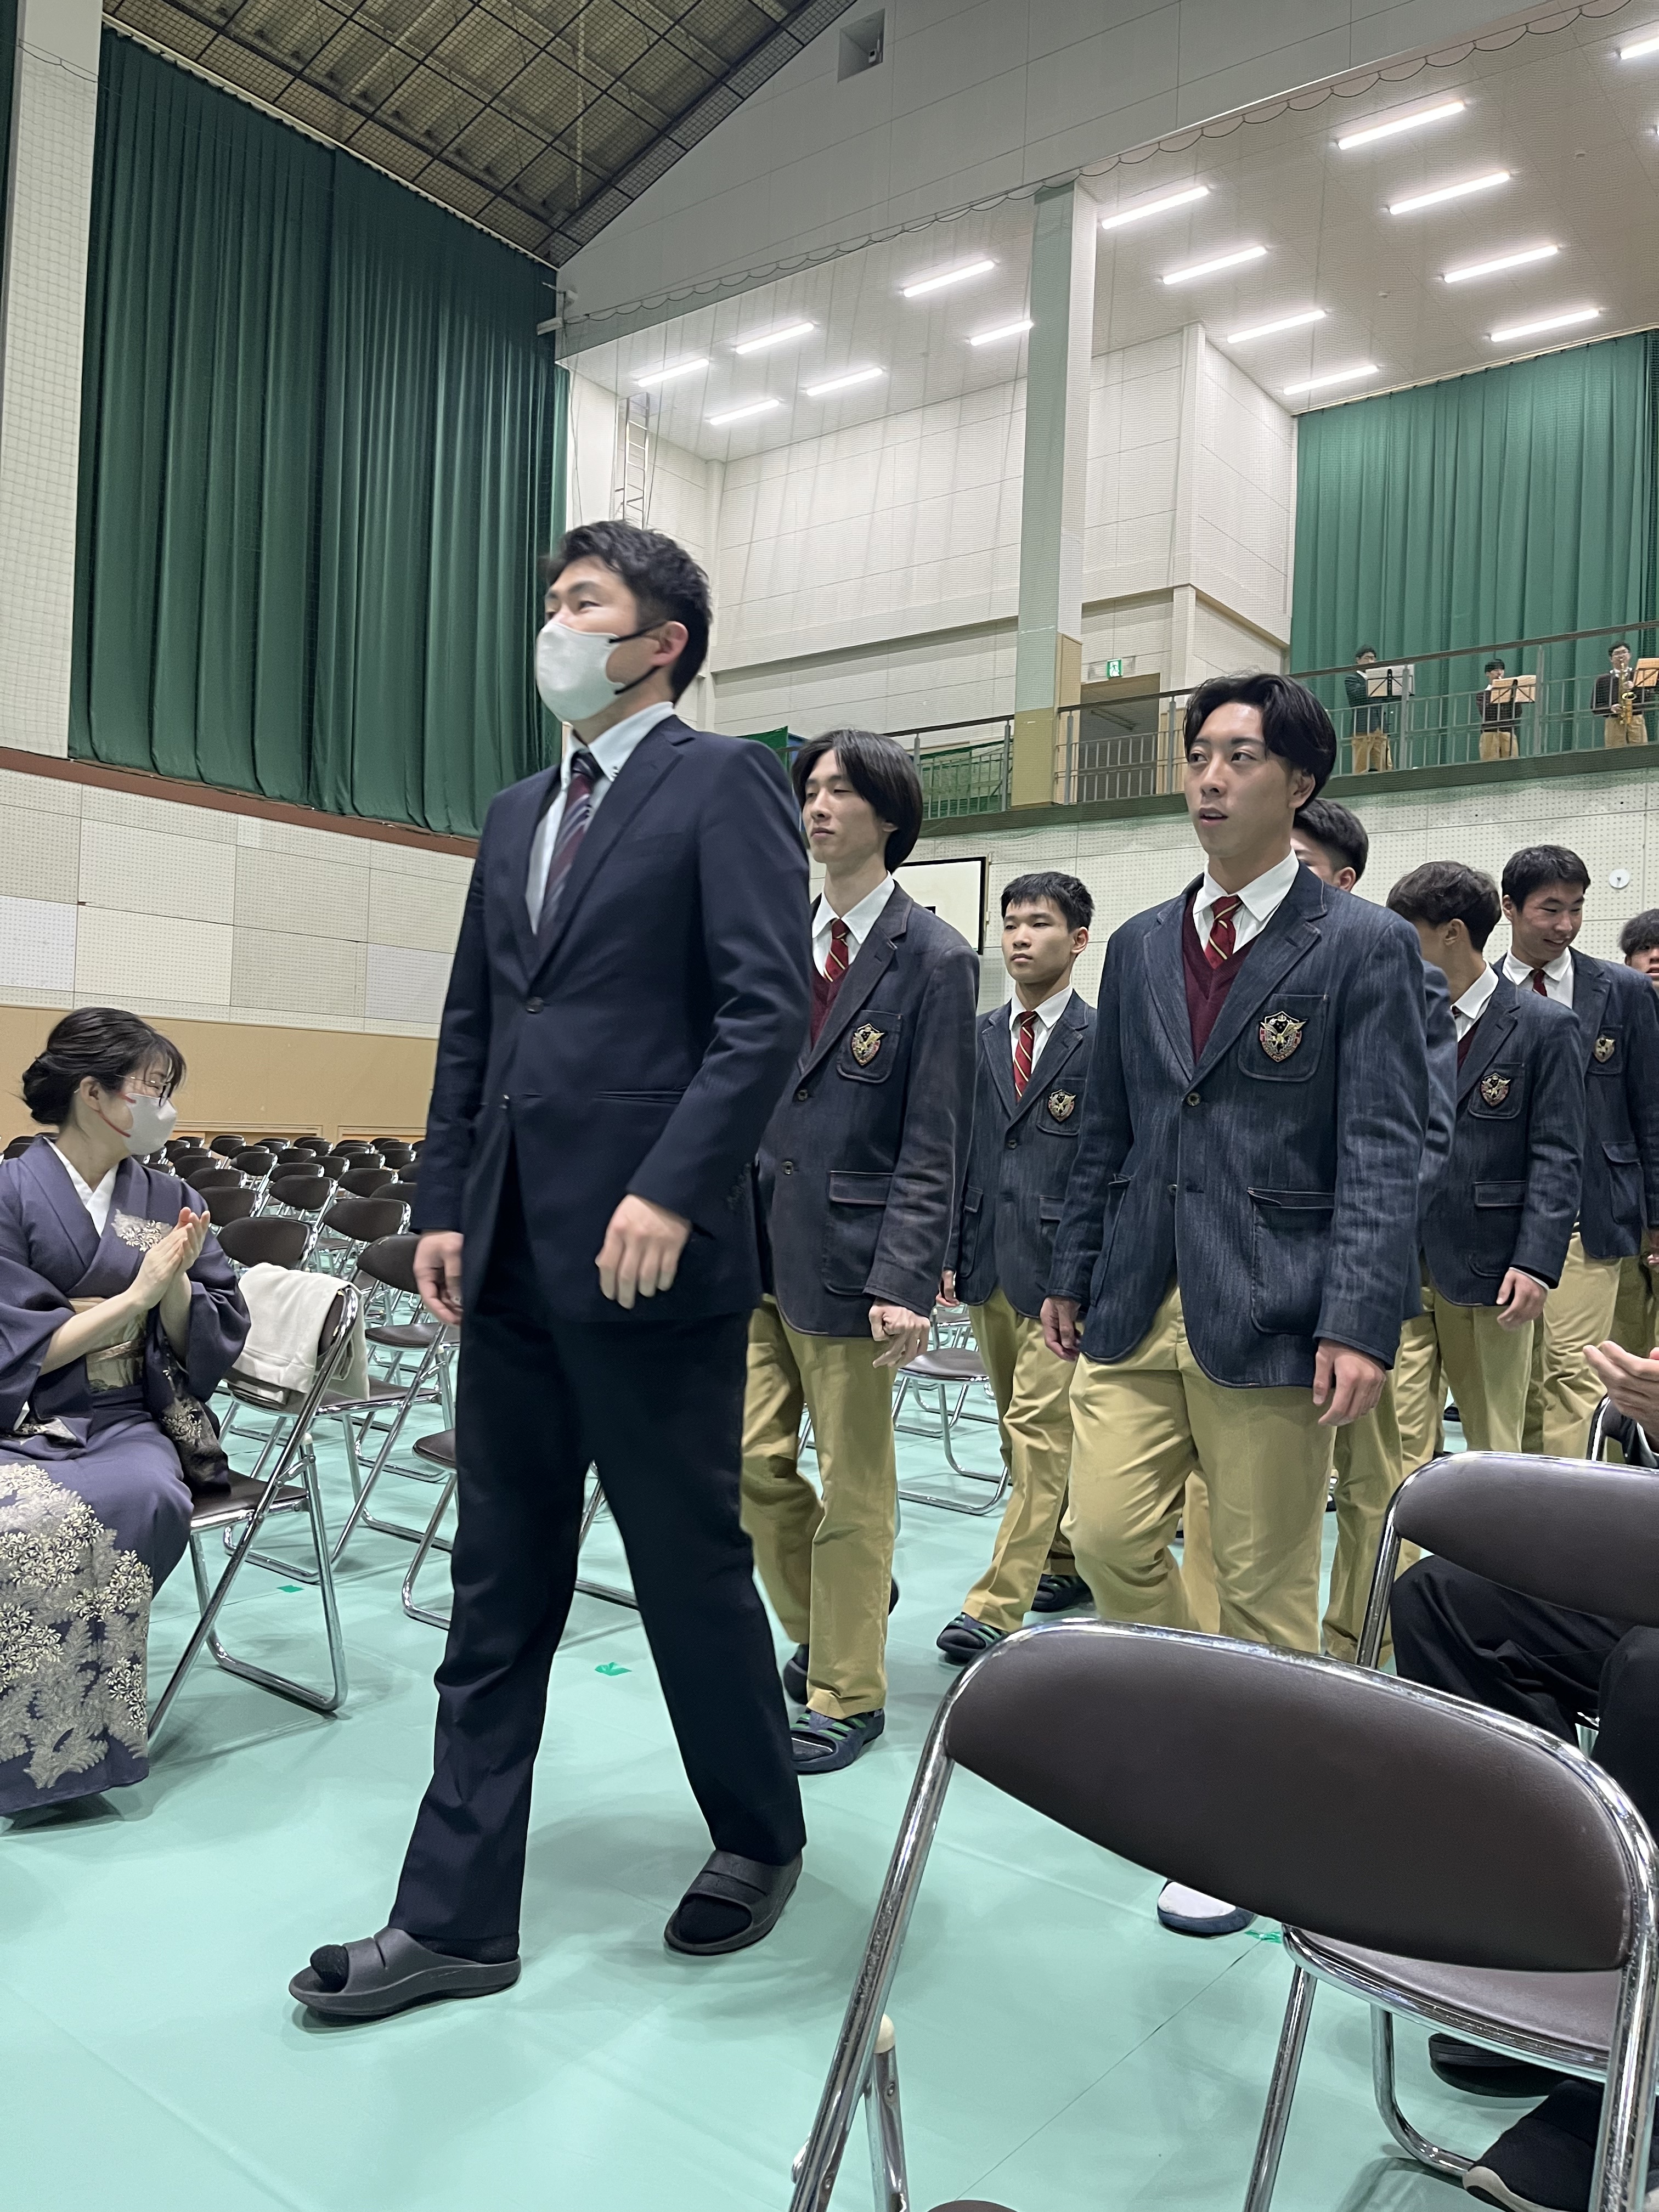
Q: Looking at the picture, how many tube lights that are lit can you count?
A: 15